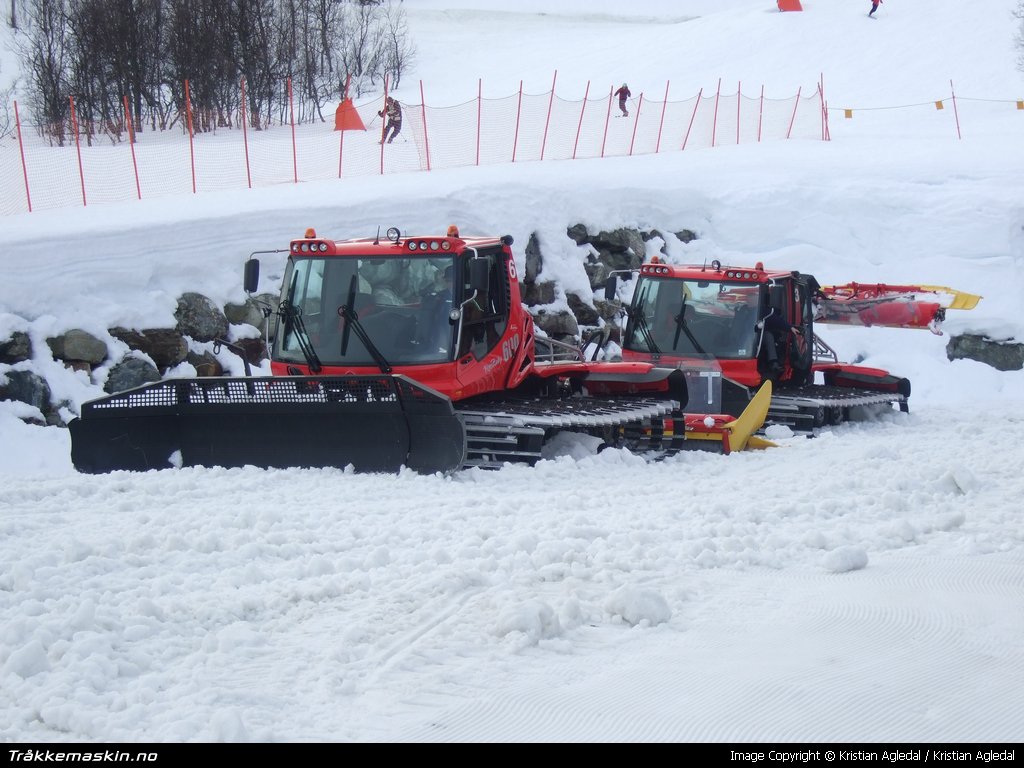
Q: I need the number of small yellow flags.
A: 3